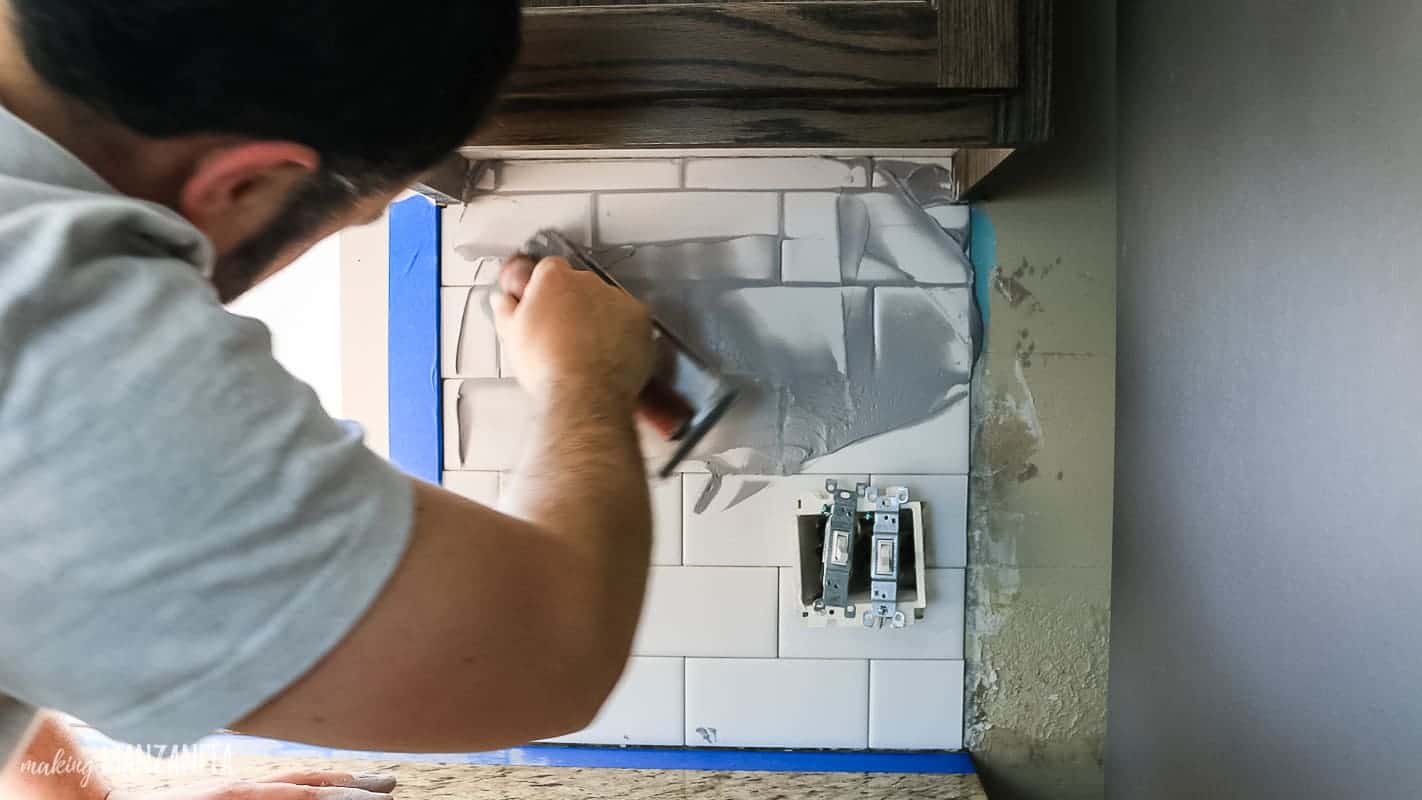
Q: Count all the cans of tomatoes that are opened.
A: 0